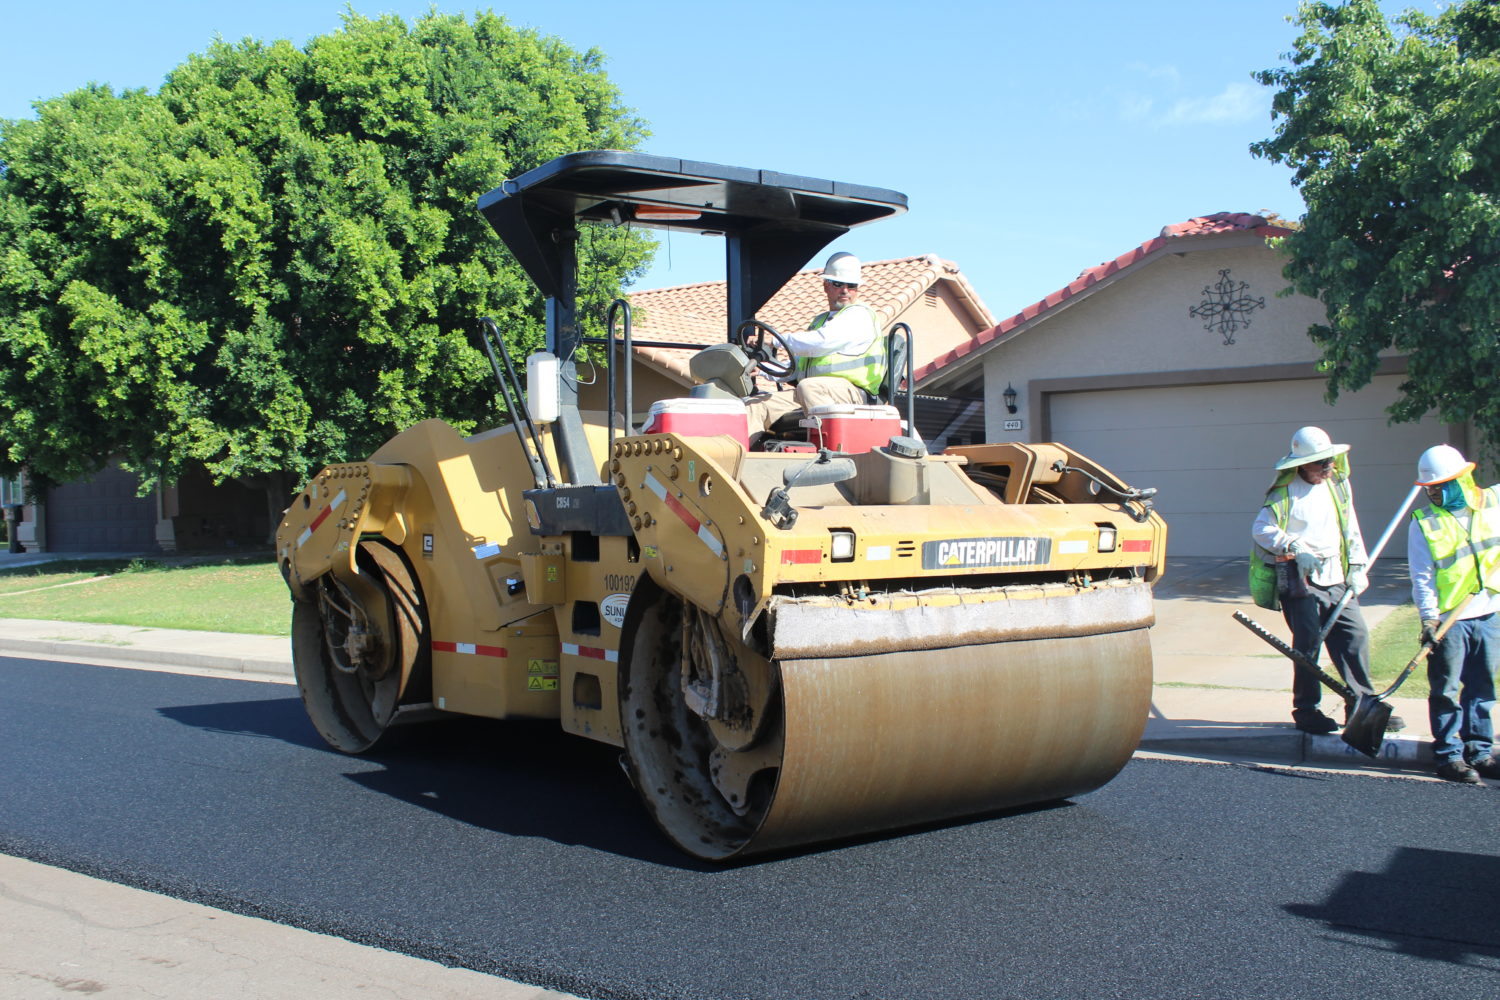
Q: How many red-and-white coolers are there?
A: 2